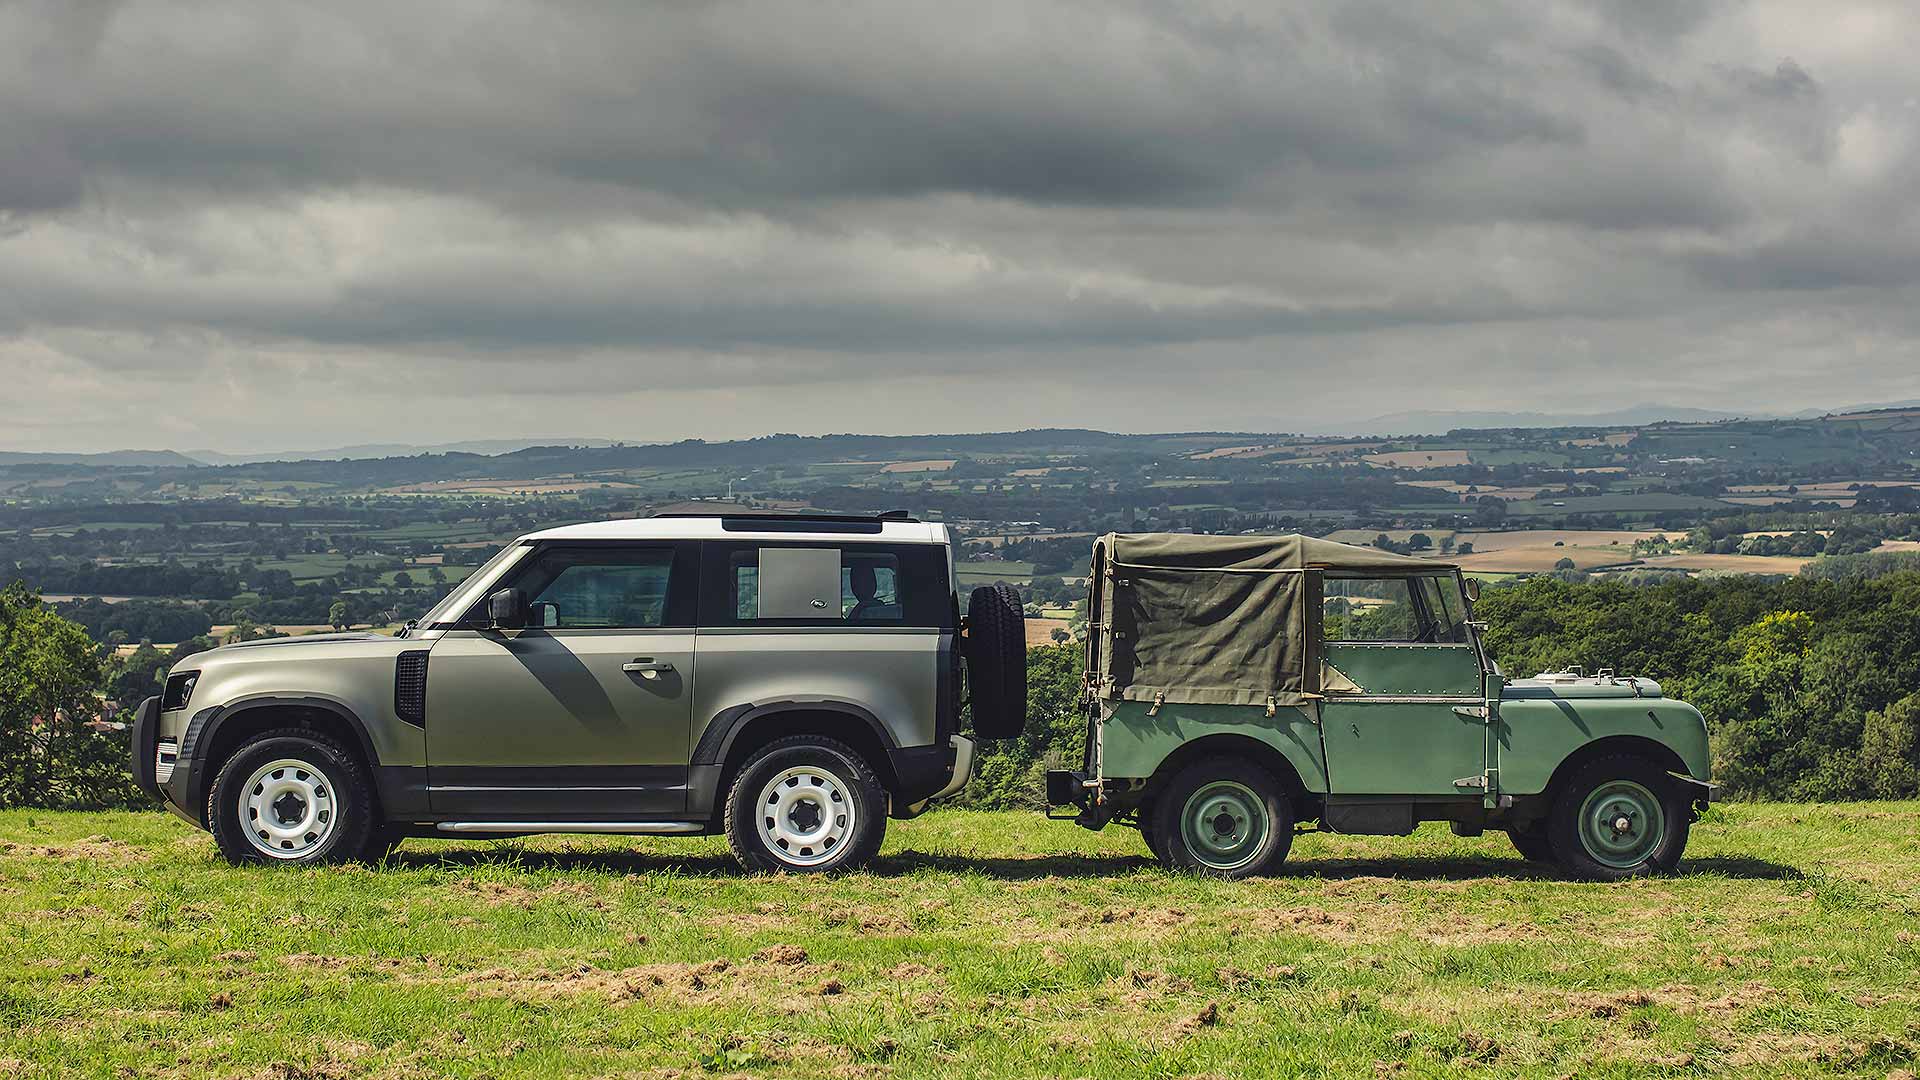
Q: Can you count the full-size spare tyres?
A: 1